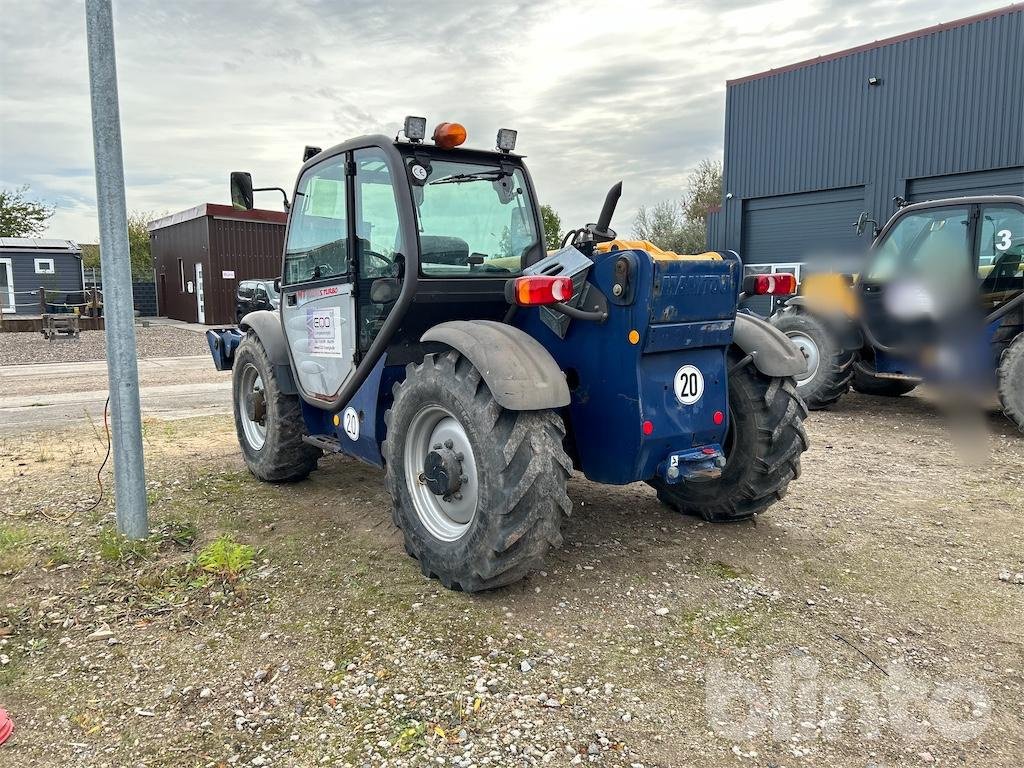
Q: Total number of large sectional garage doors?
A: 2